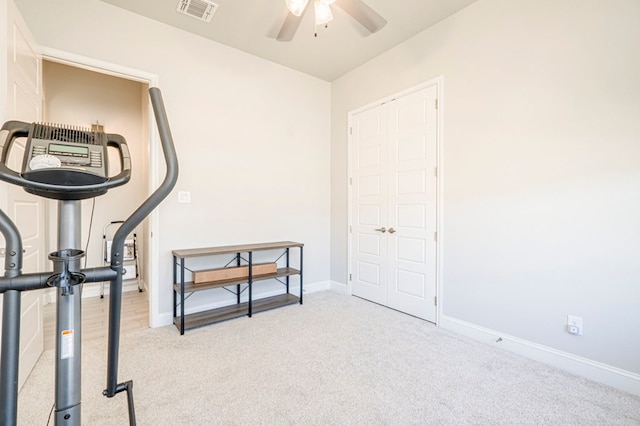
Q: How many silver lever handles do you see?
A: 2